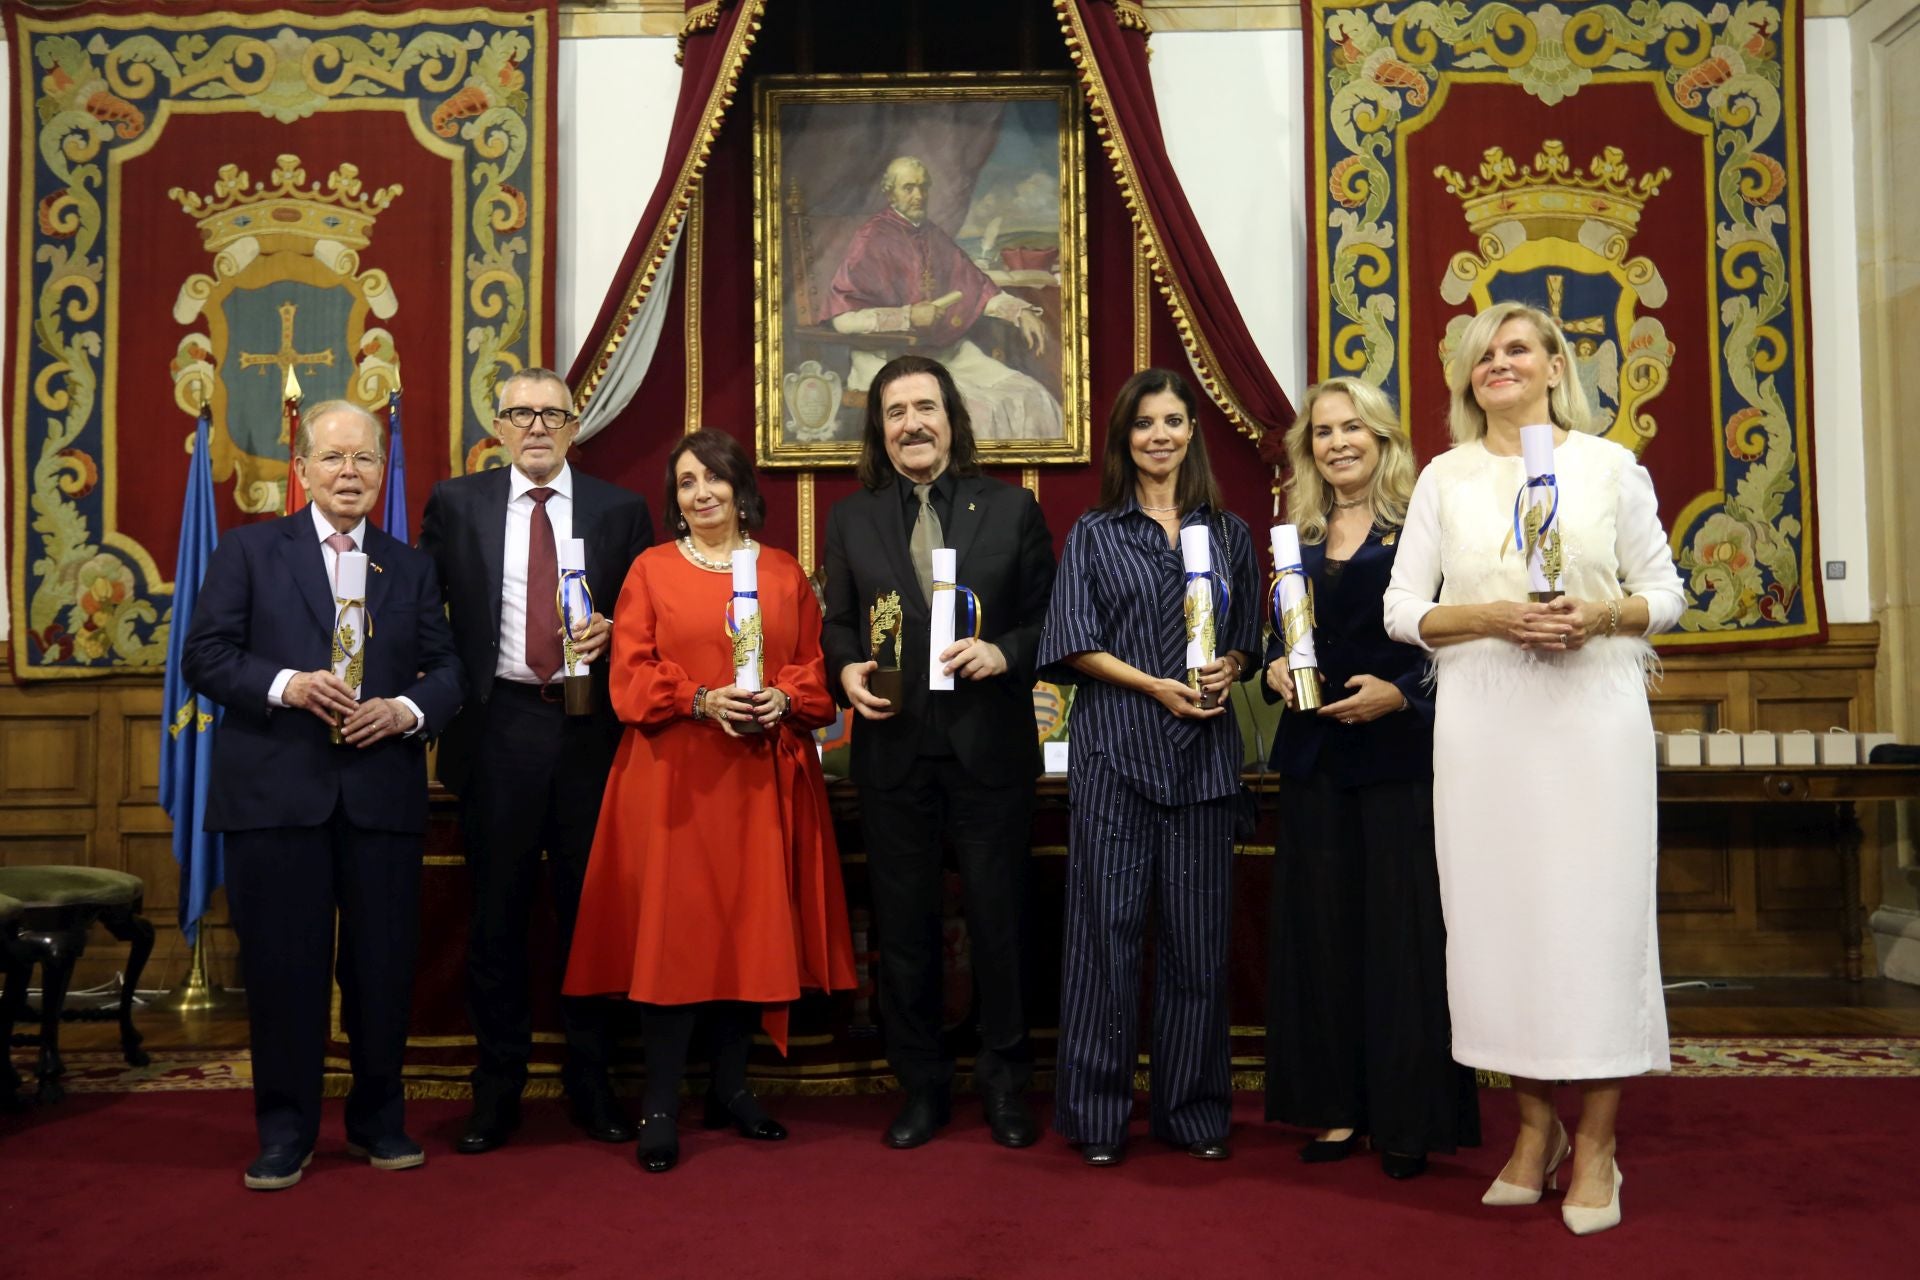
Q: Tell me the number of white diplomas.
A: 7